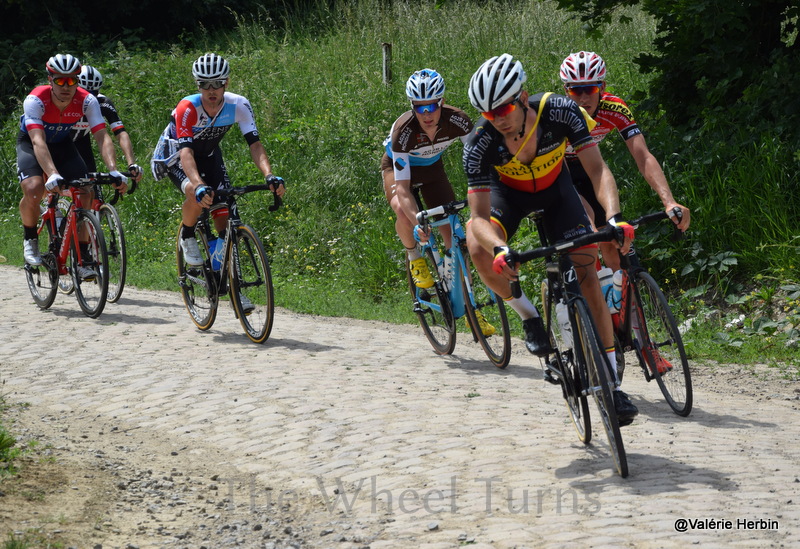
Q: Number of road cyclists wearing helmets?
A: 6